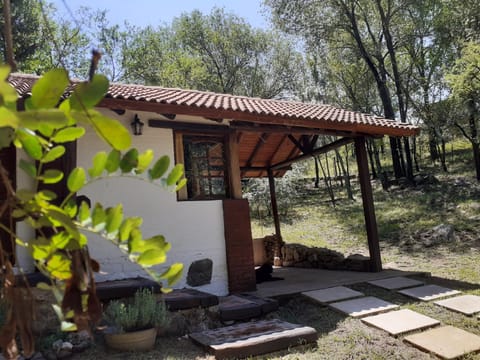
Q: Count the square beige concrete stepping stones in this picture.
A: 7